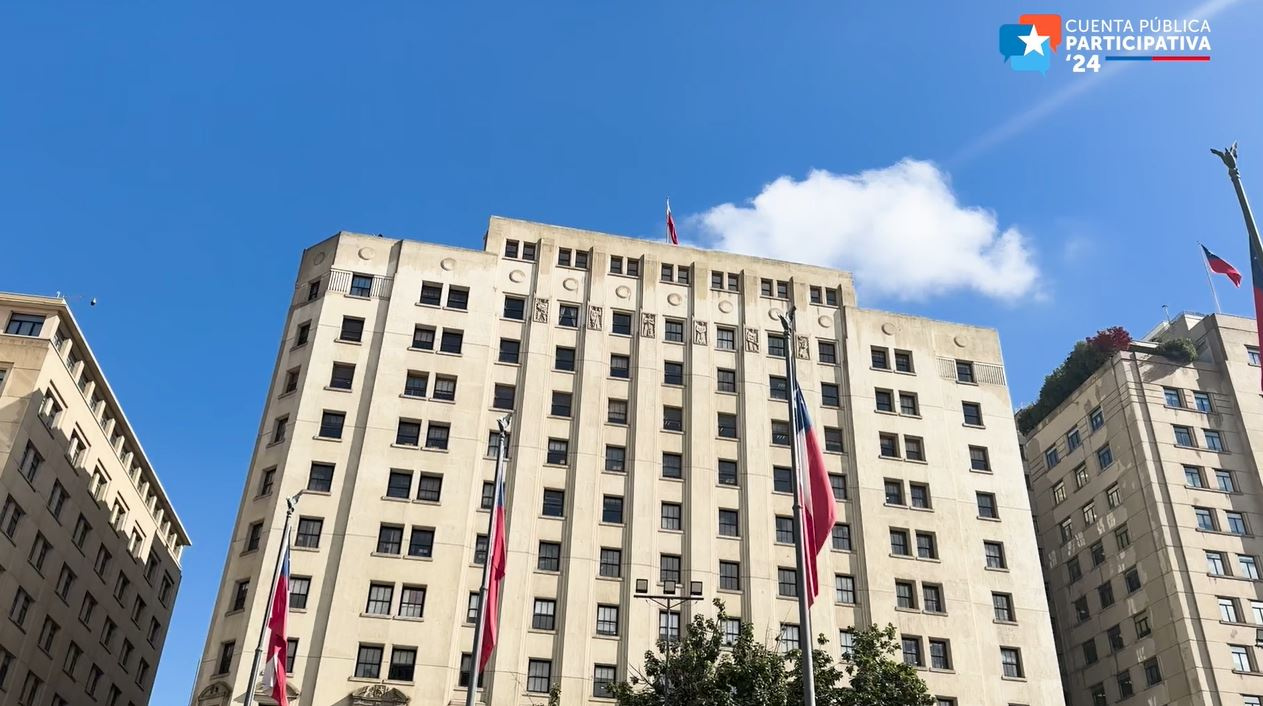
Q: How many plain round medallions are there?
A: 12